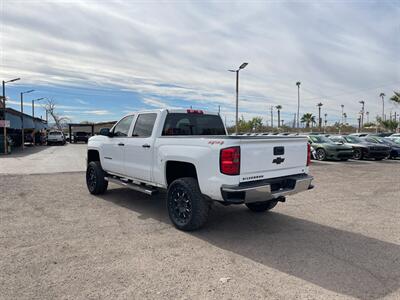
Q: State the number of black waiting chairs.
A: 0